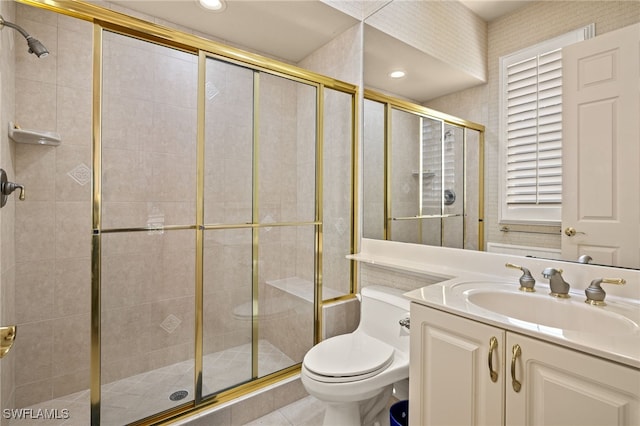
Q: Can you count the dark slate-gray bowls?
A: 0